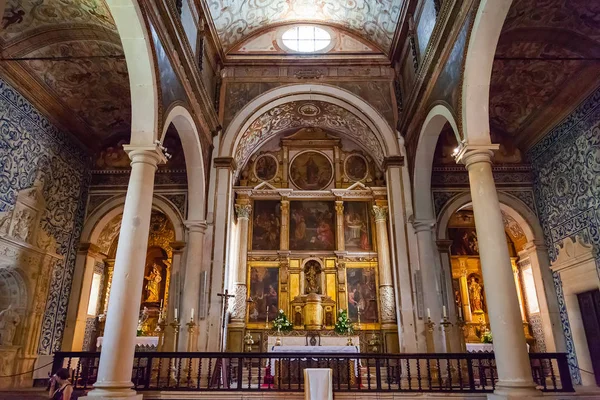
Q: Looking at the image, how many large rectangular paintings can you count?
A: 5